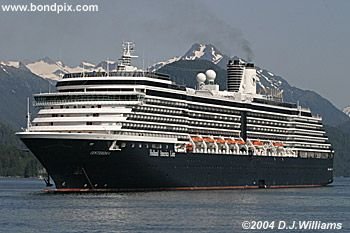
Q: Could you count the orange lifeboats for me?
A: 7